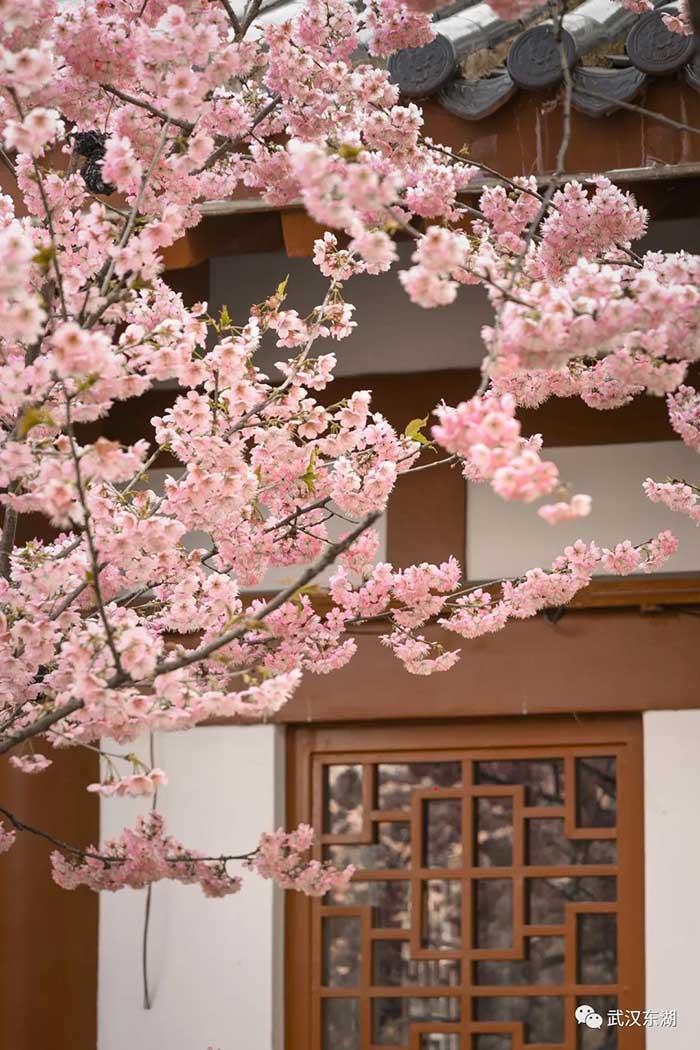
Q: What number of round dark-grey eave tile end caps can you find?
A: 3